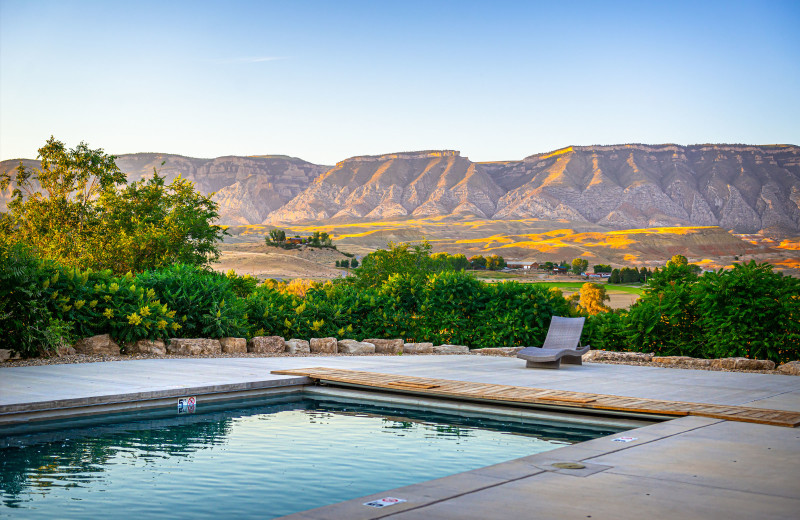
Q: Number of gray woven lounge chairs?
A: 1